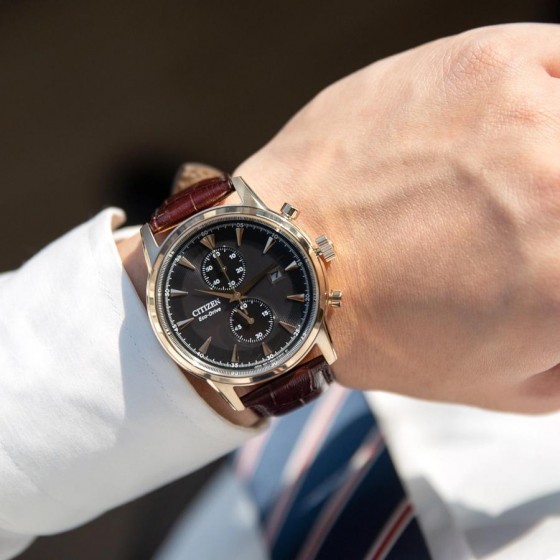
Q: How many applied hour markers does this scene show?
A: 12